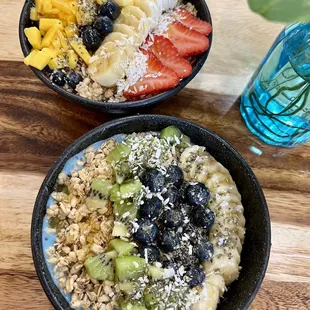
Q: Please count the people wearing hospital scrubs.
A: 0